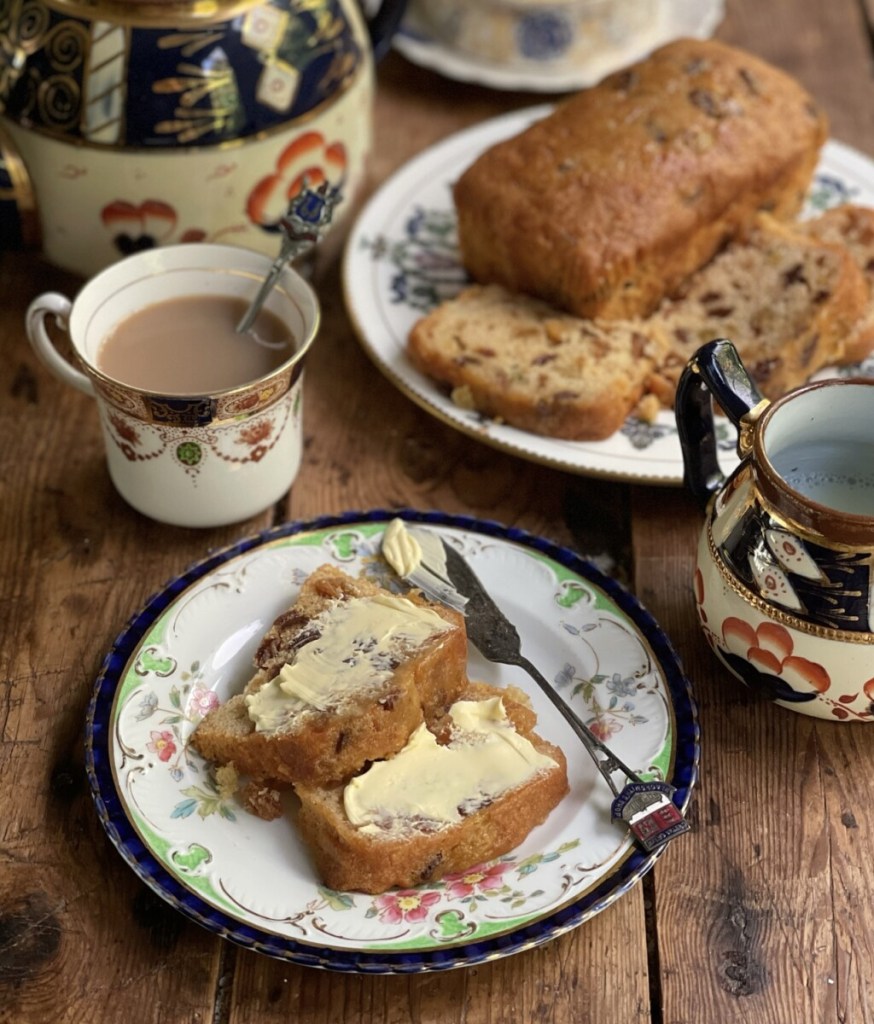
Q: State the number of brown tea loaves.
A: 1